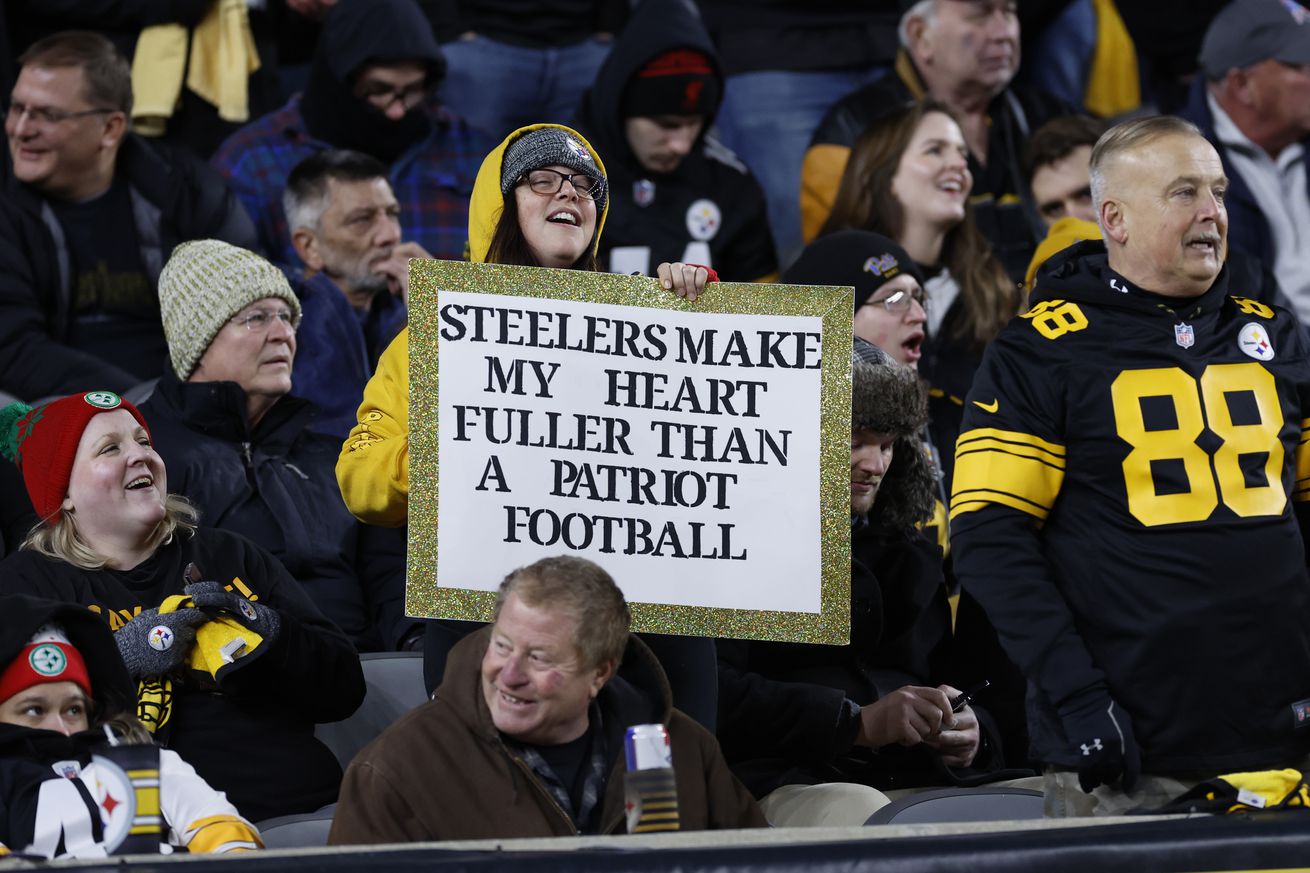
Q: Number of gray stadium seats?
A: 3